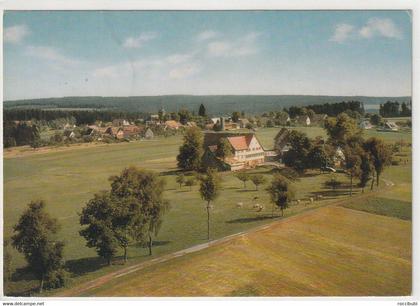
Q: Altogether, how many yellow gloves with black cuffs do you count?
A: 0